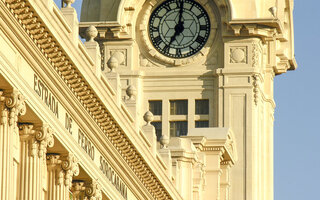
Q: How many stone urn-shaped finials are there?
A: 6